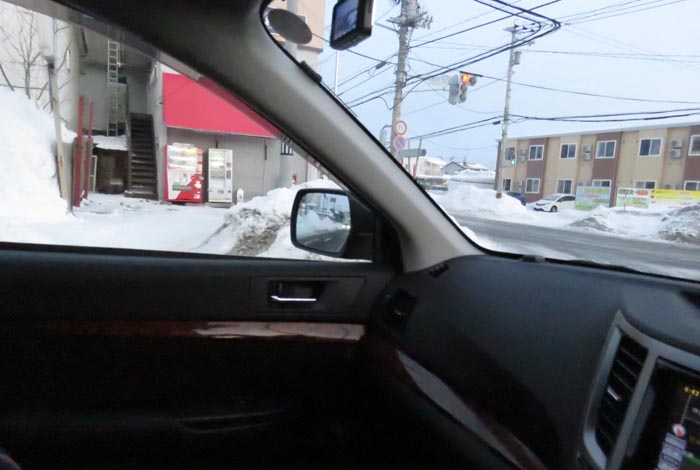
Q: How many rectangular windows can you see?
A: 12